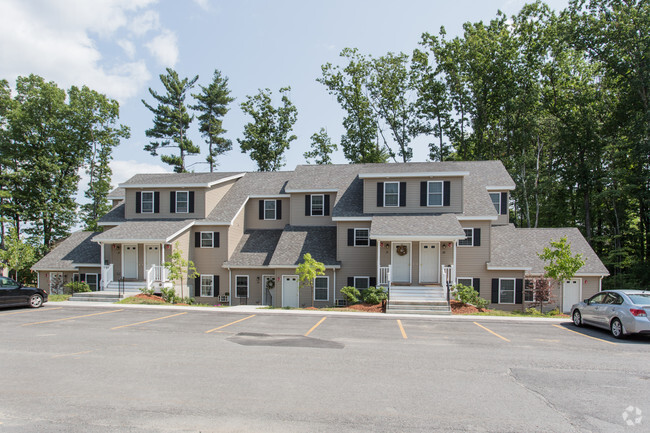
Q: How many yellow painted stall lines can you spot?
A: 8